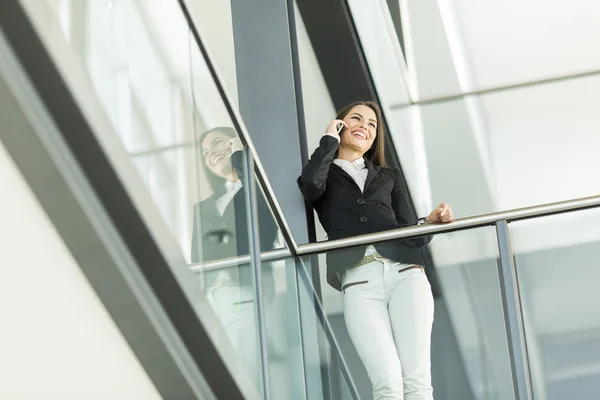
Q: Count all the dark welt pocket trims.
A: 2